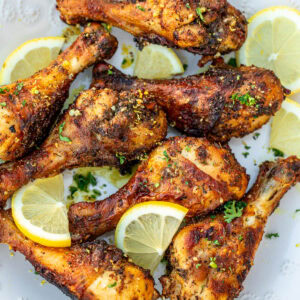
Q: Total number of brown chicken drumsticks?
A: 7